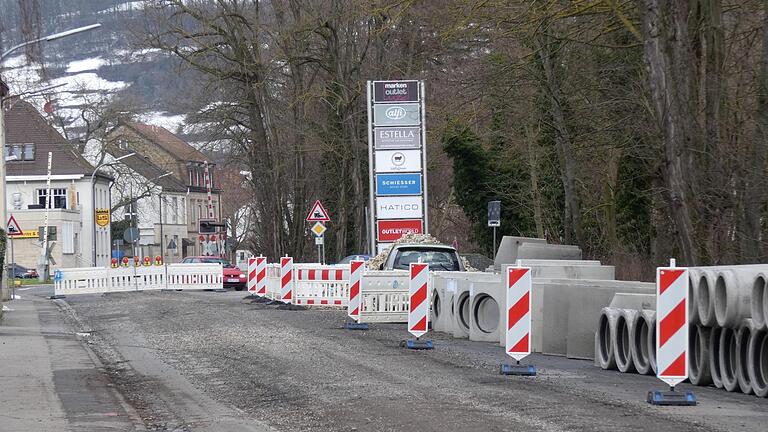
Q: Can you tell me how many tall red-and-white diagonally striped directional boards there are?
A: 7